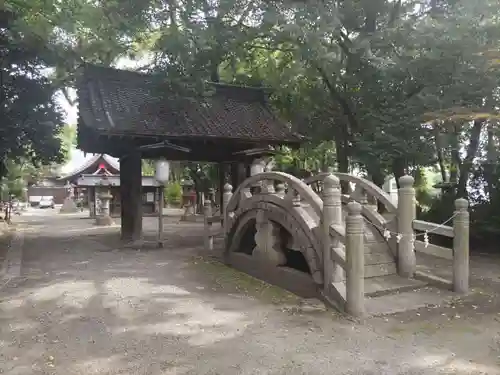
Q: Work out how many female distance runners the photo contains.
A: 0